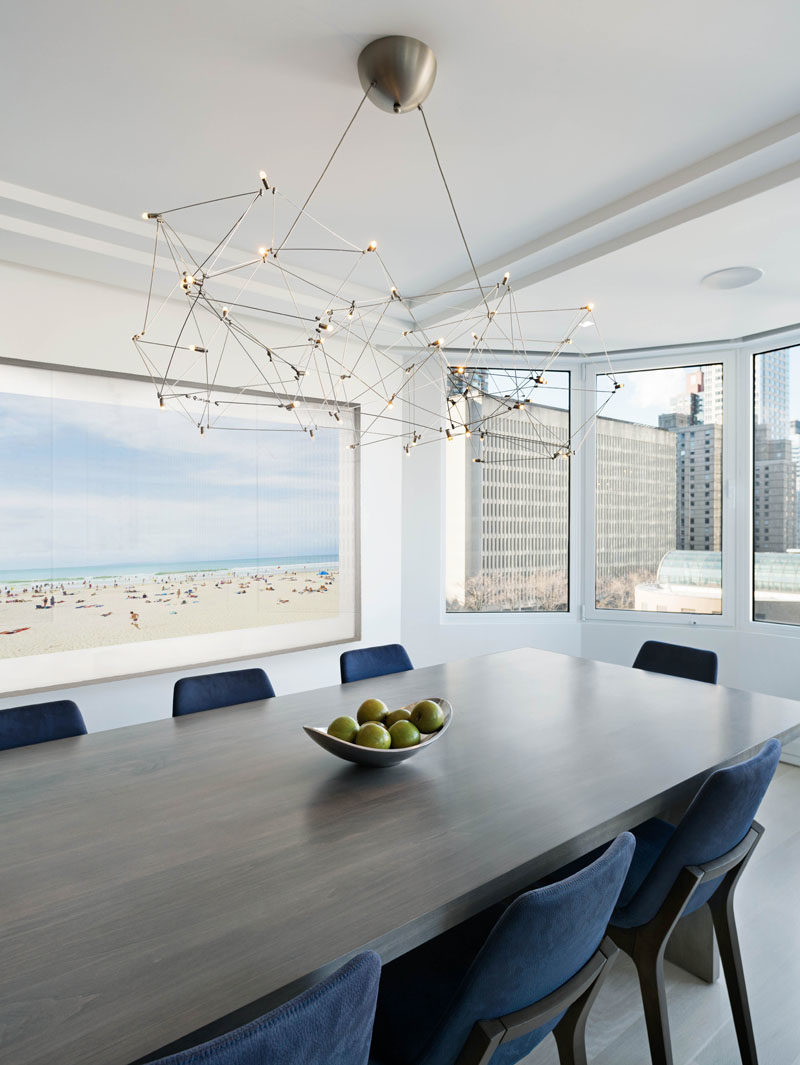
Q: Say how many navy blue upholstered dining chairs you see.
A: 7